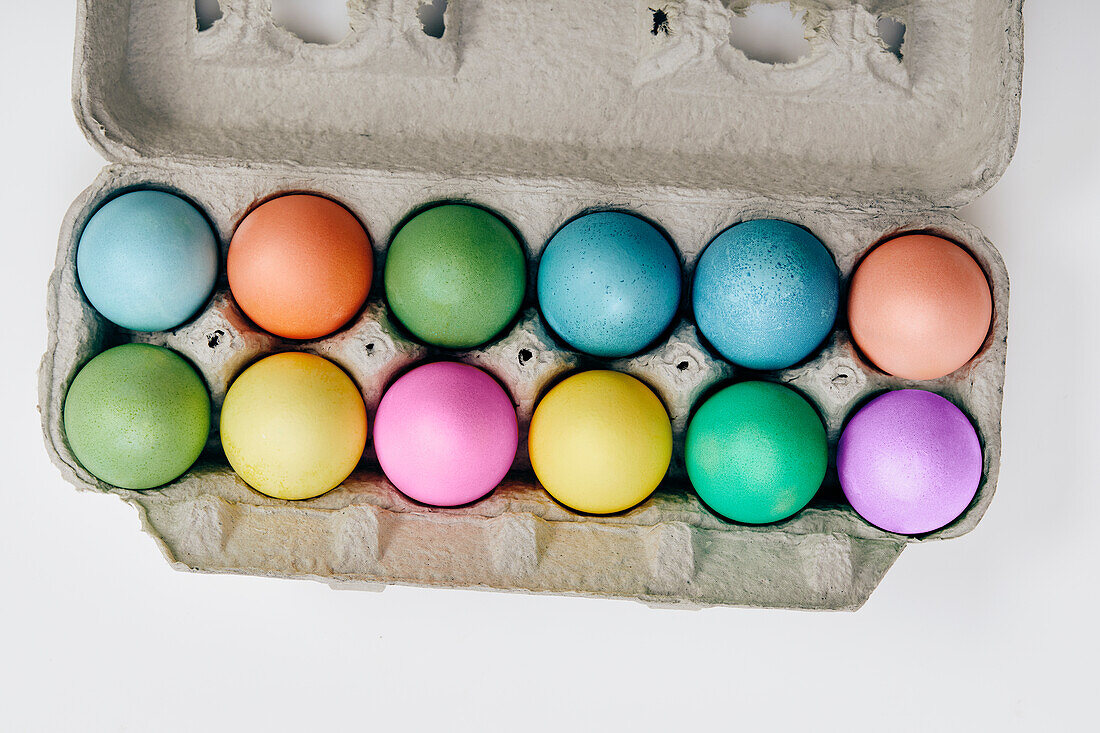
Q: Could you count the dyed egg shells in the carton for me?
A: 12